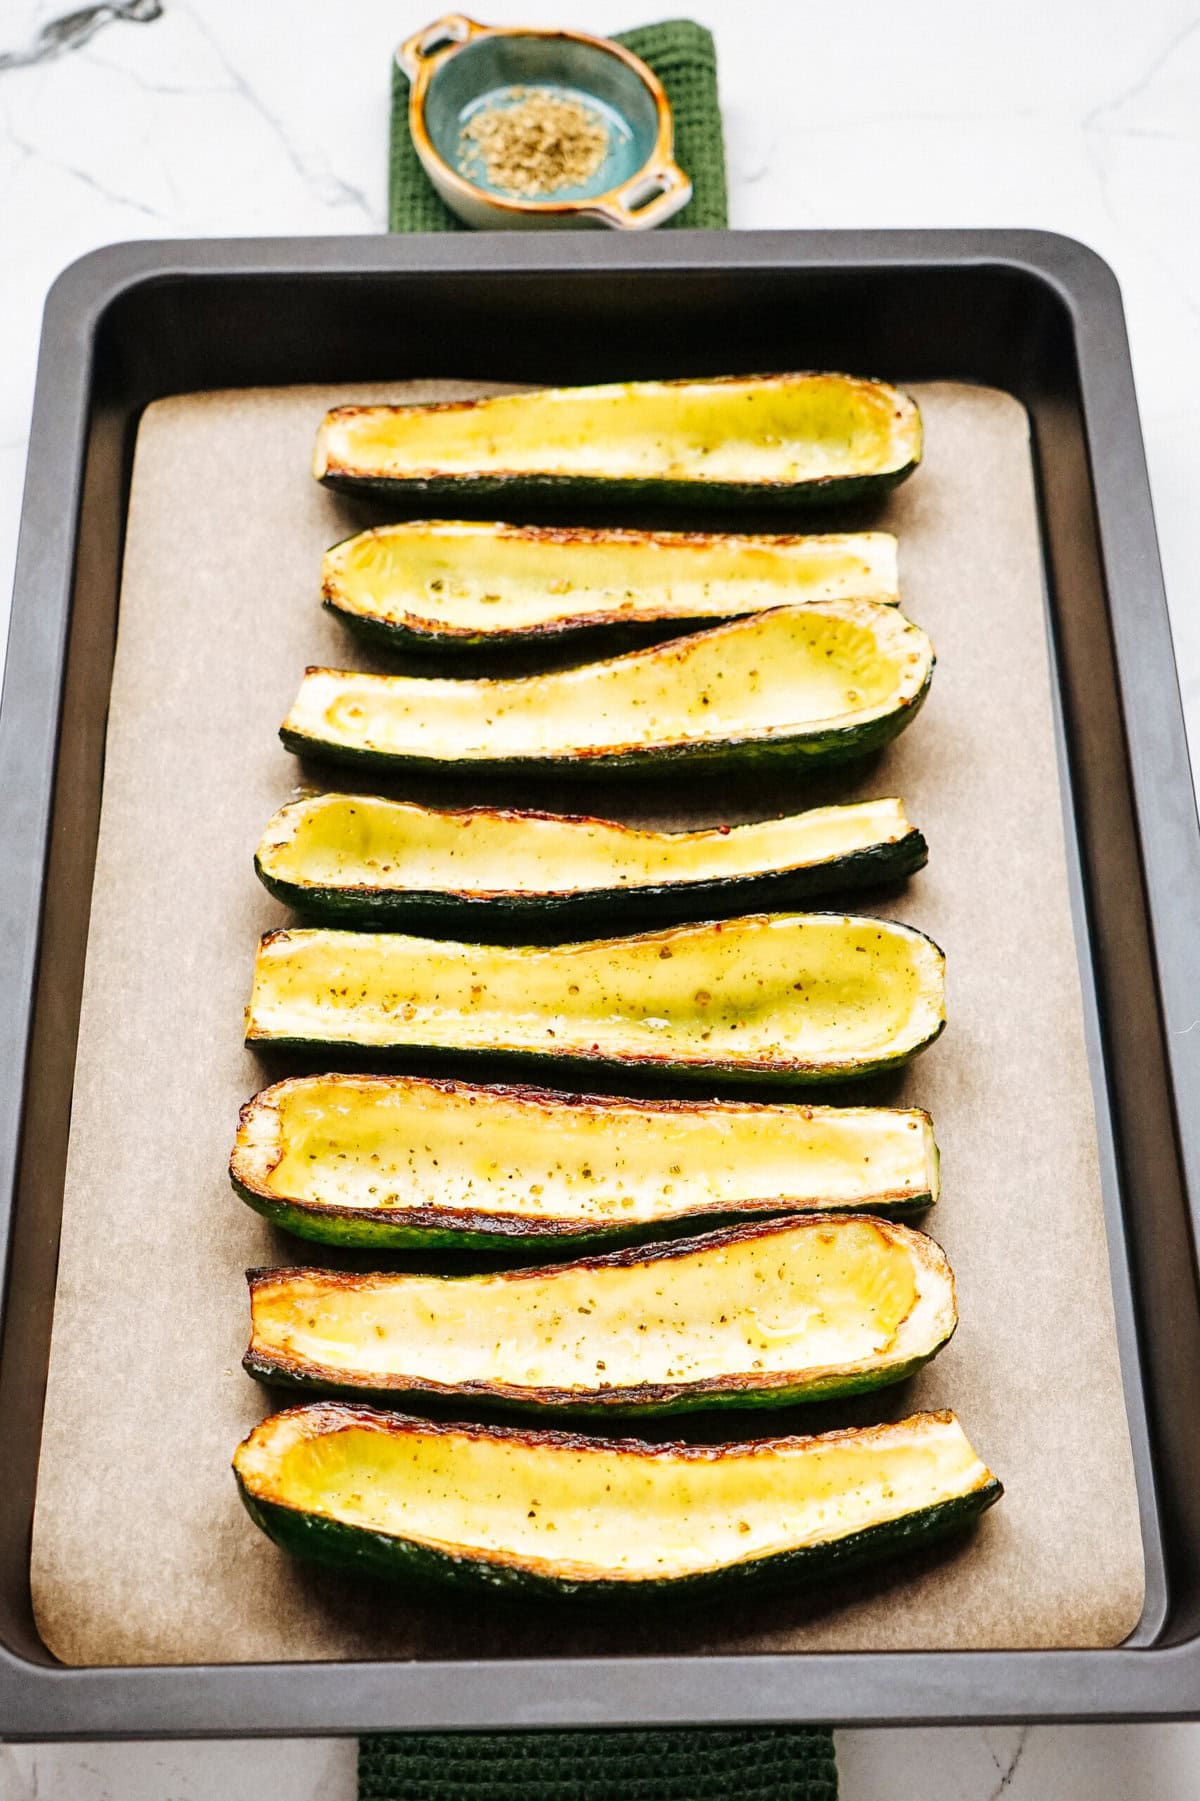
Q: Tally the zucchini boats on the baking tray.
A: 8